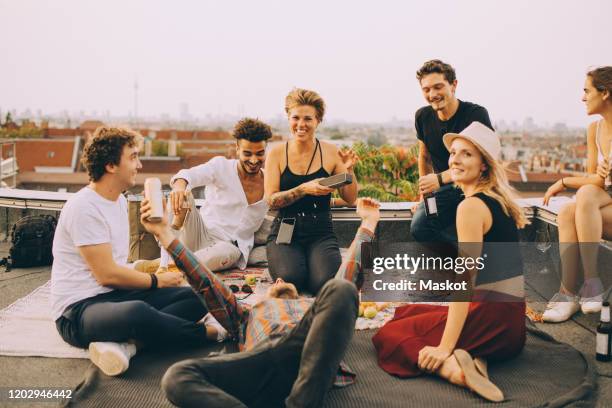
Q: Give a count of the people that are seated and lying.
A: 7